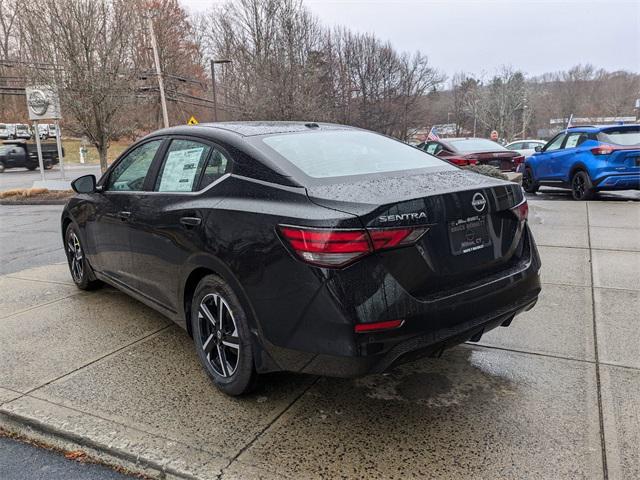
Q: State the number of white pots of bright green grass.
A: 0